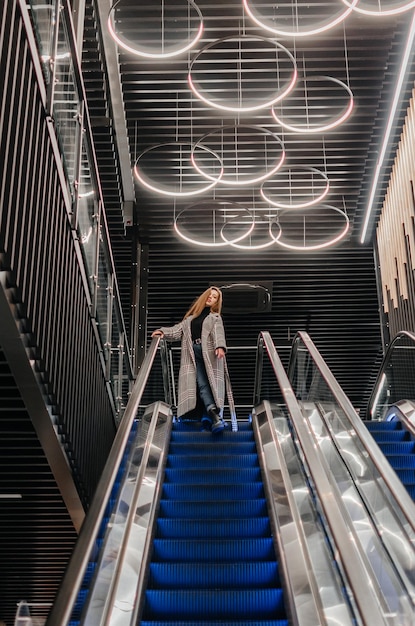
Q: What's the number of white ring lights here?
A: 11